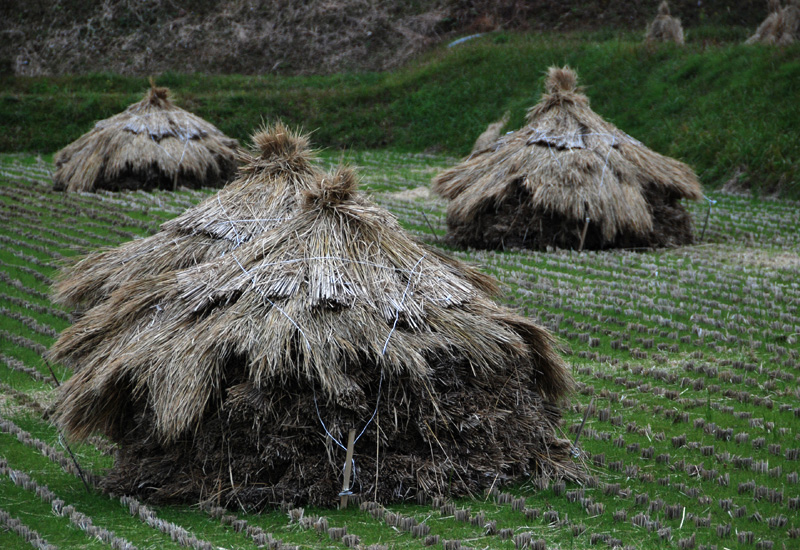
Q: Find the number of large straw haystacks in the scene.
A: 4